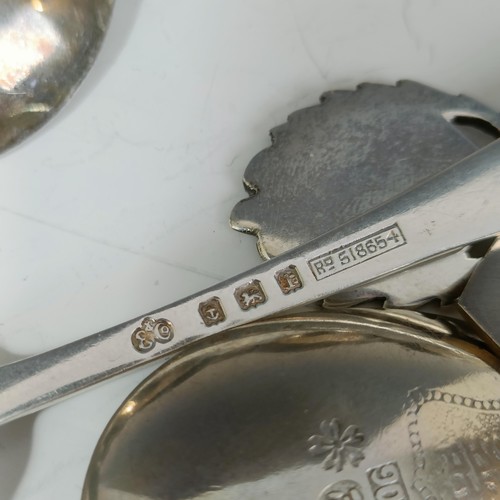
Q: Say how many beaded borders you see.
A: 1